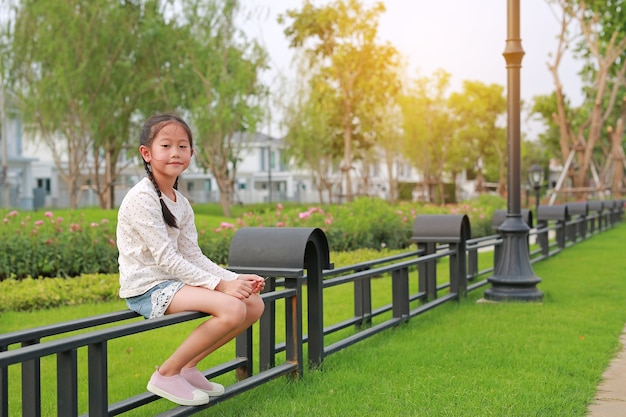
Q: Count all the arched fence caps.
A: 8